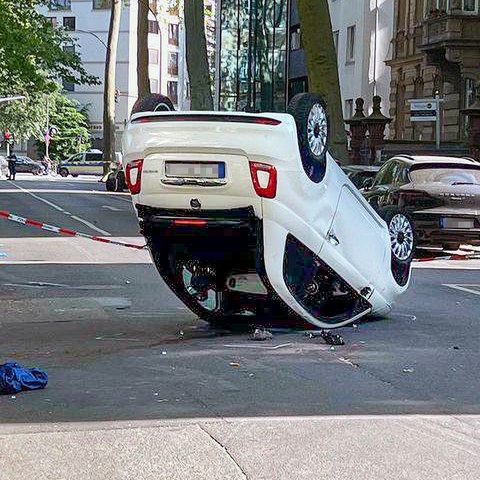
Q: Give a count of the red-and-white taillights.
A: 2